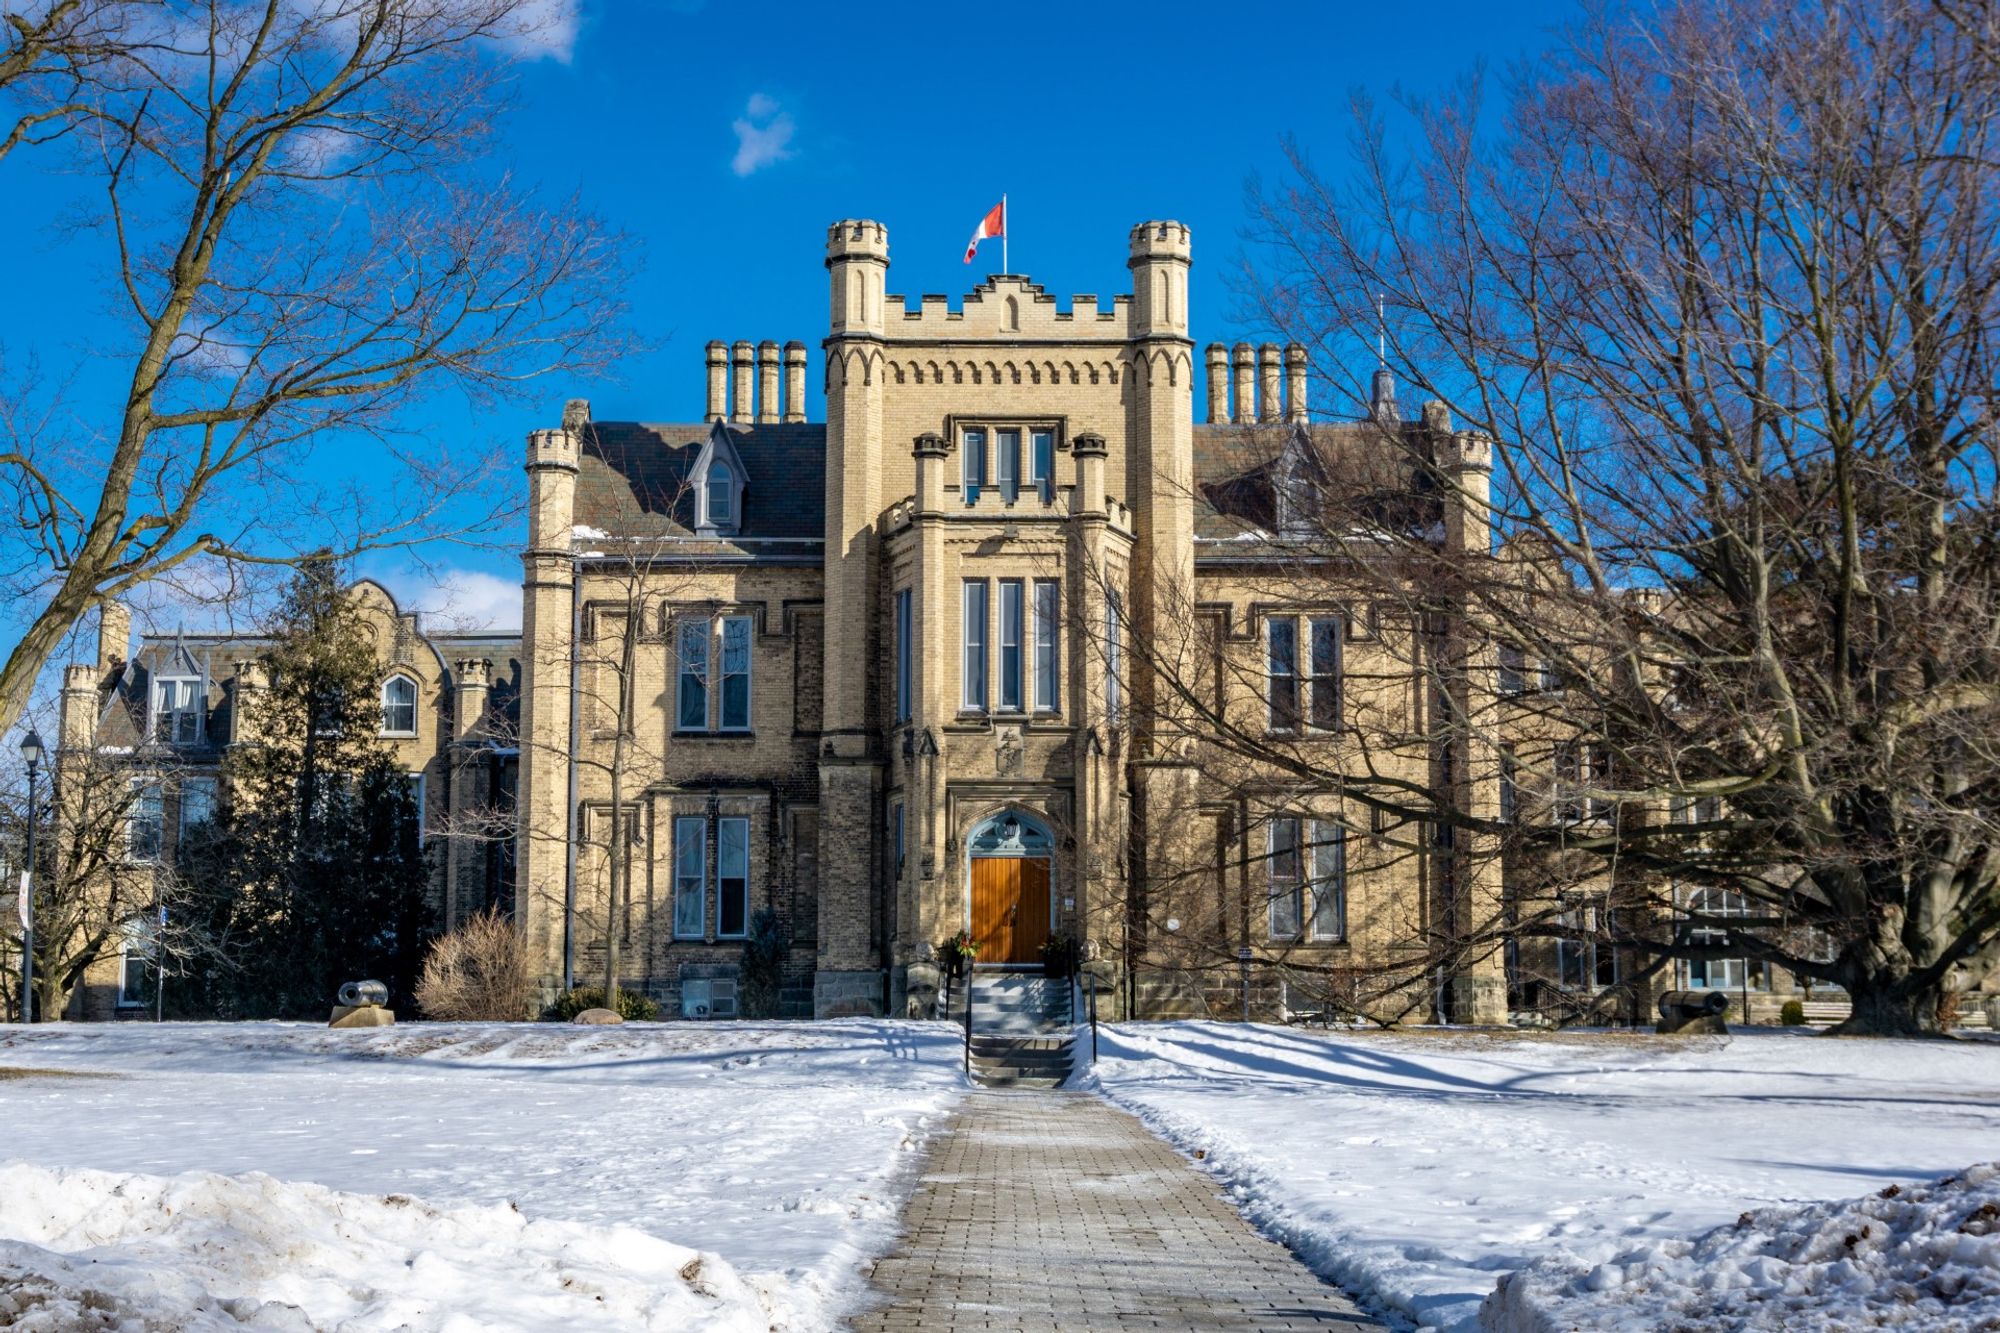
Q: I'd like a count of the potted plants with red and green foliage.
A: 2